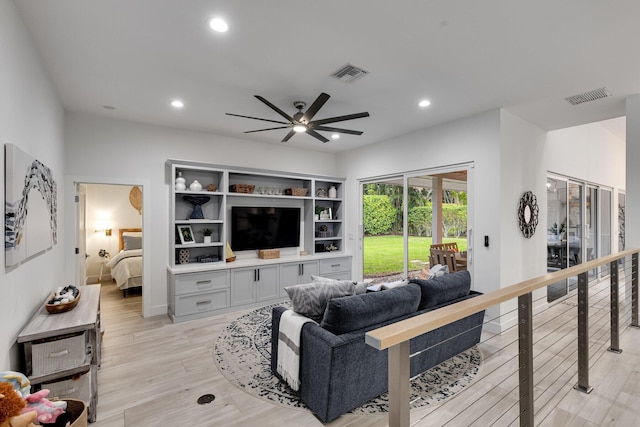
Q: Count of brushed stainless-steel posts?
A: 5